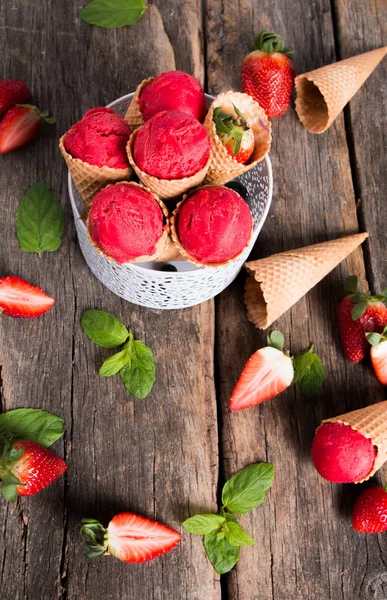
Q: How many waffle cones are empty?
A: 2